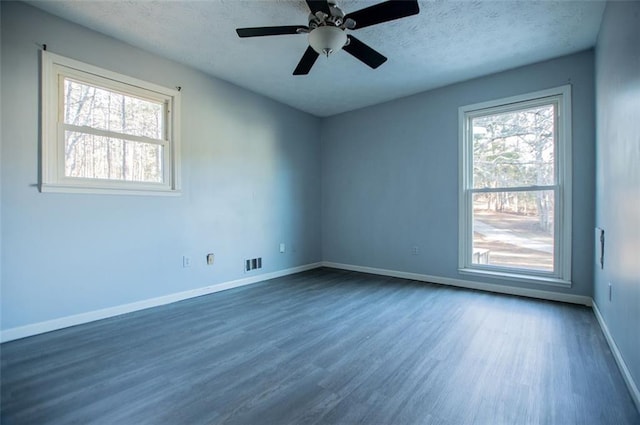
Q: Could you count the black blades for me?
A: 5